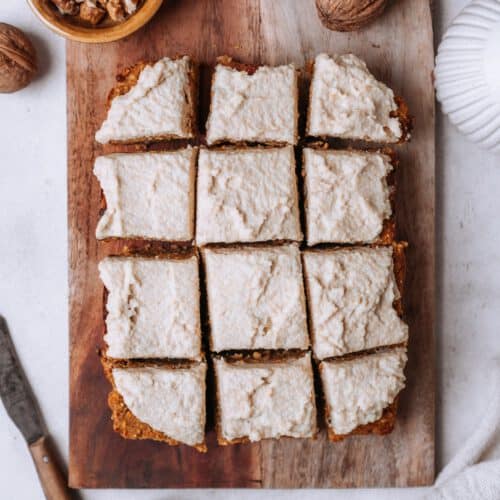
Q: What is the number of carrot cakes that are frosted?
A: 12